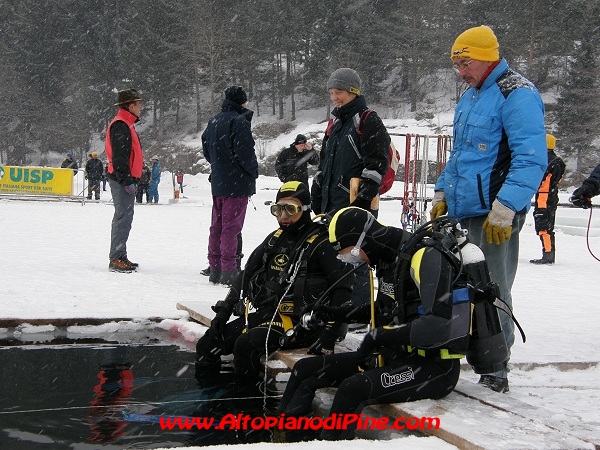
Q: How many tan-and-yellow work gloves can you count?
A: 2